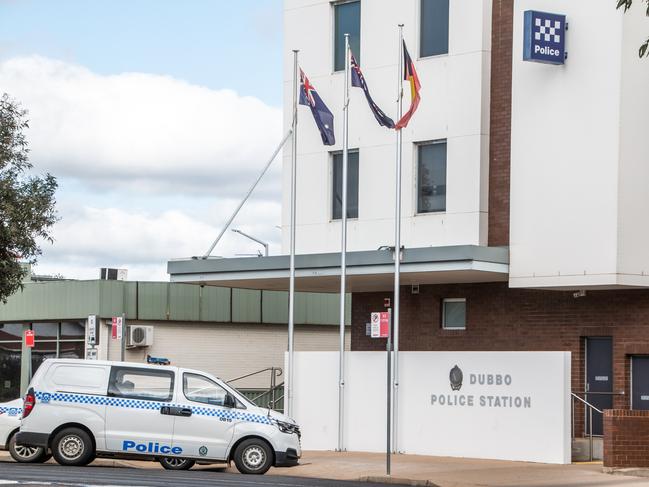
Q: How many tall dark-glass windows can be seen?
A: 4